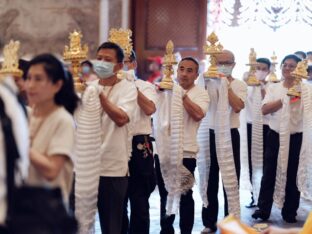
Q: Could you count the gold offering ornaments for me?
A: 8